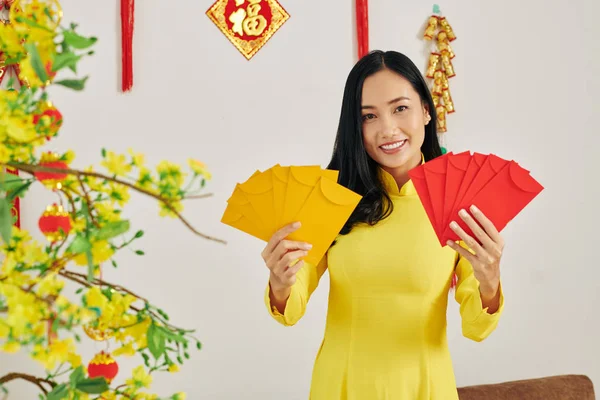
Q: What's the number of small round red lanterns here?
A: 4